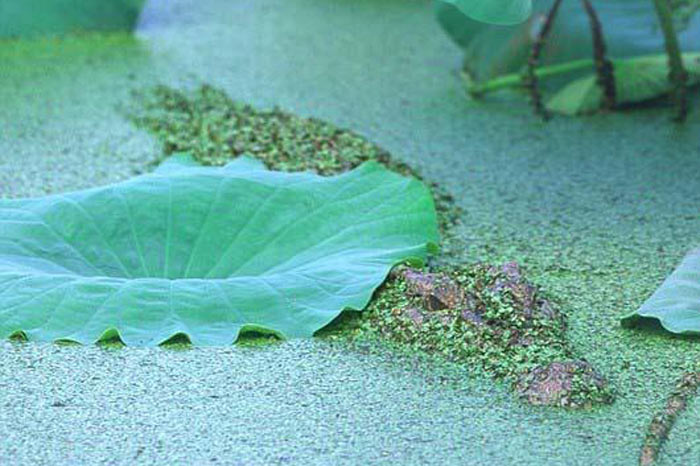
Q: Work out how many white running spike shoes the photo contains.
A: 0